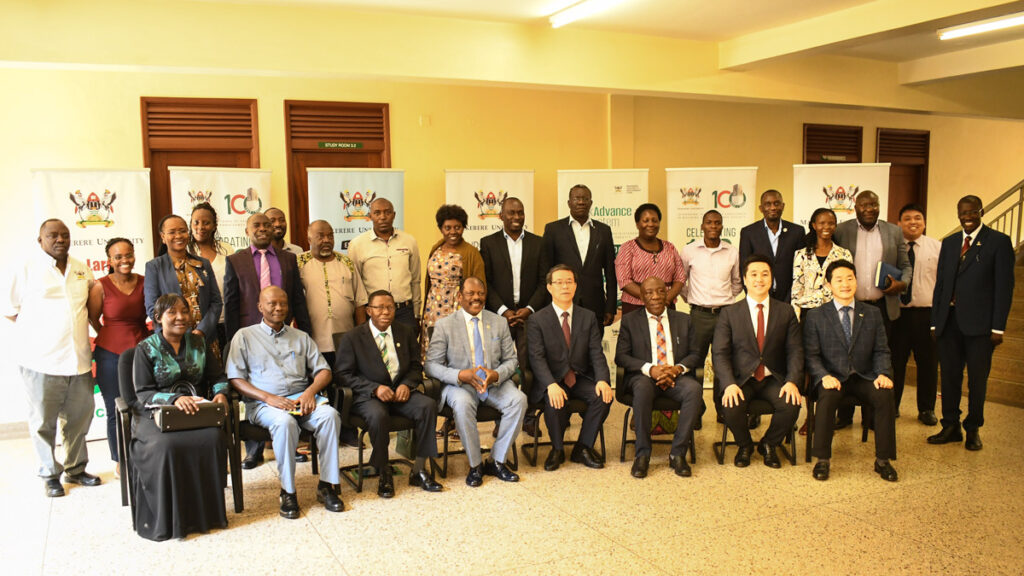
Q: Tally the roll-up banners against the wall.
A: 7